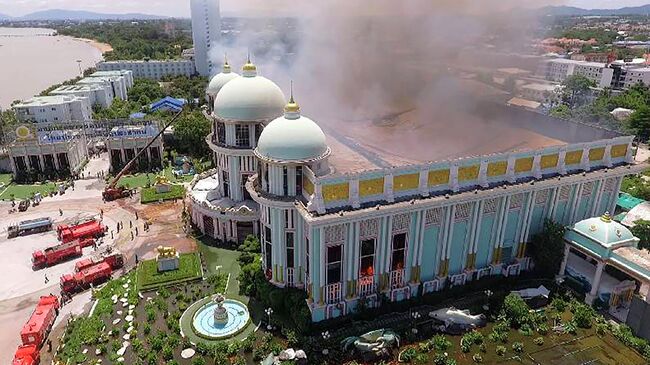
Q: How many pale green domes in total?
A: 4